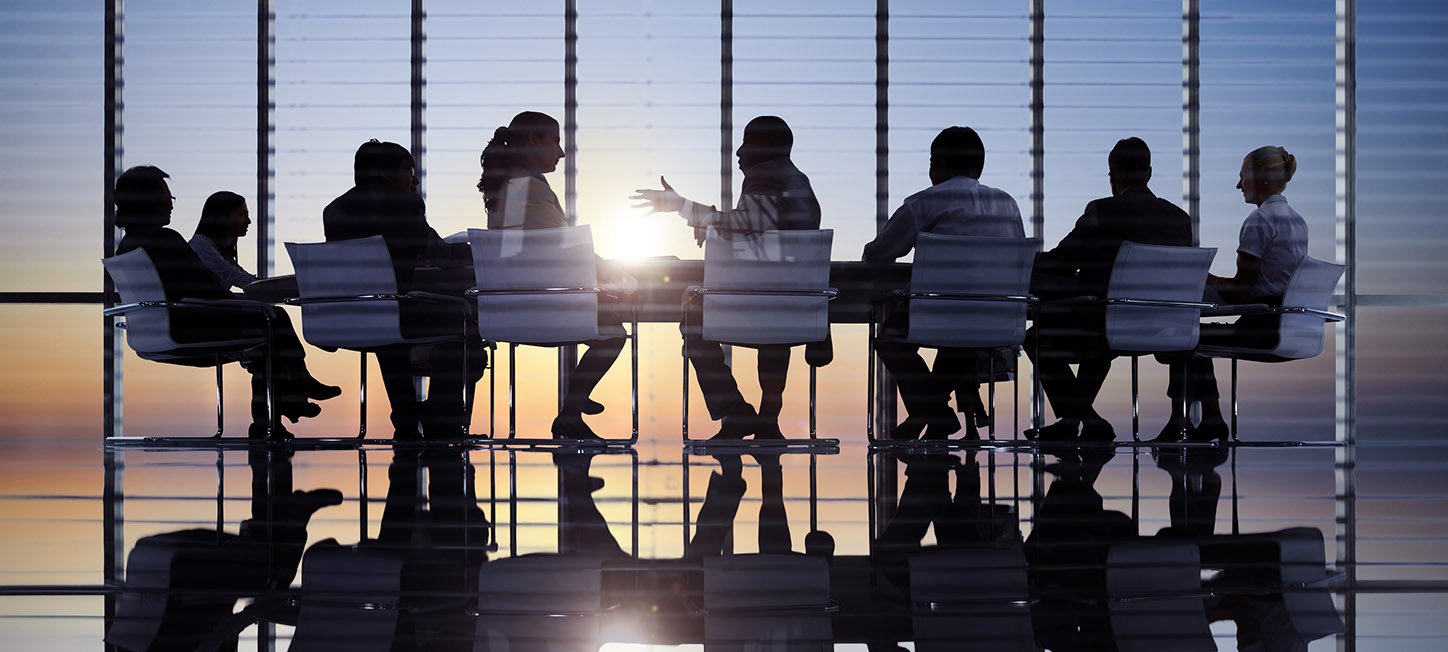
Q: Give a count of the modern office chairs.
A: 7